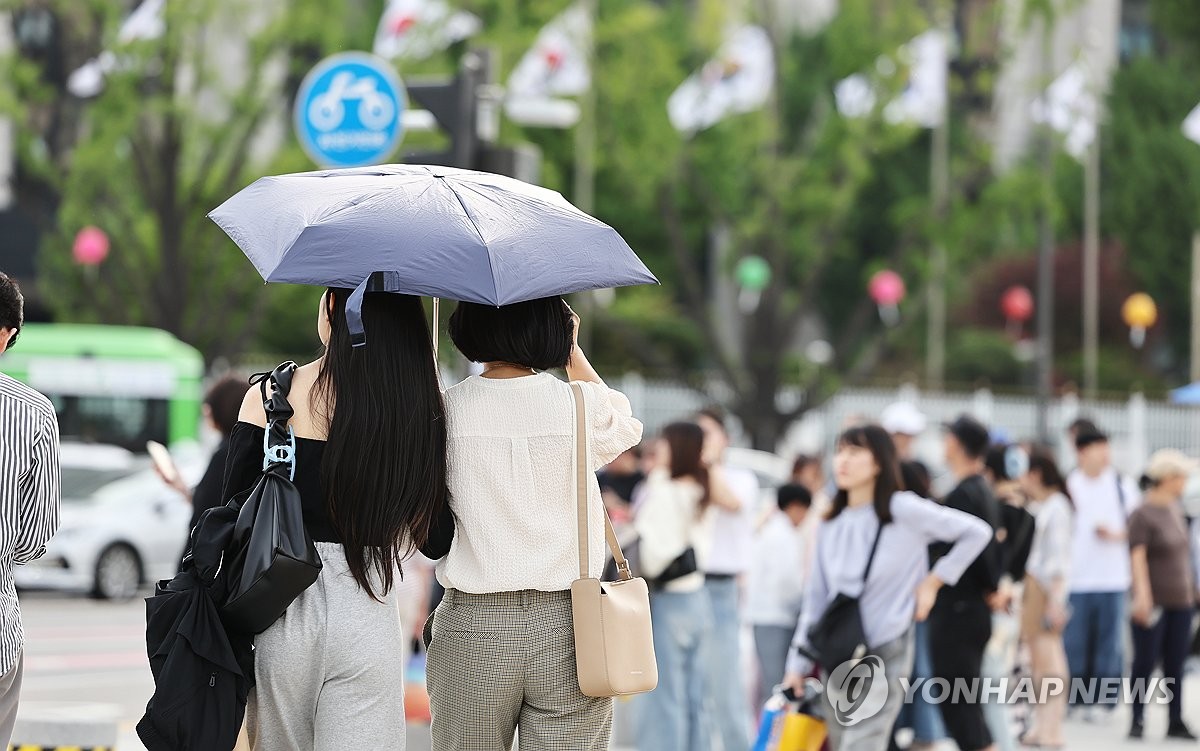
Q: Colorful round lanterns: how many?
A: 5